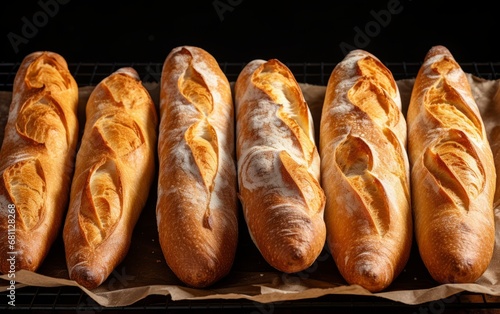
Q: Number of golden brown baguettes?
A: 6